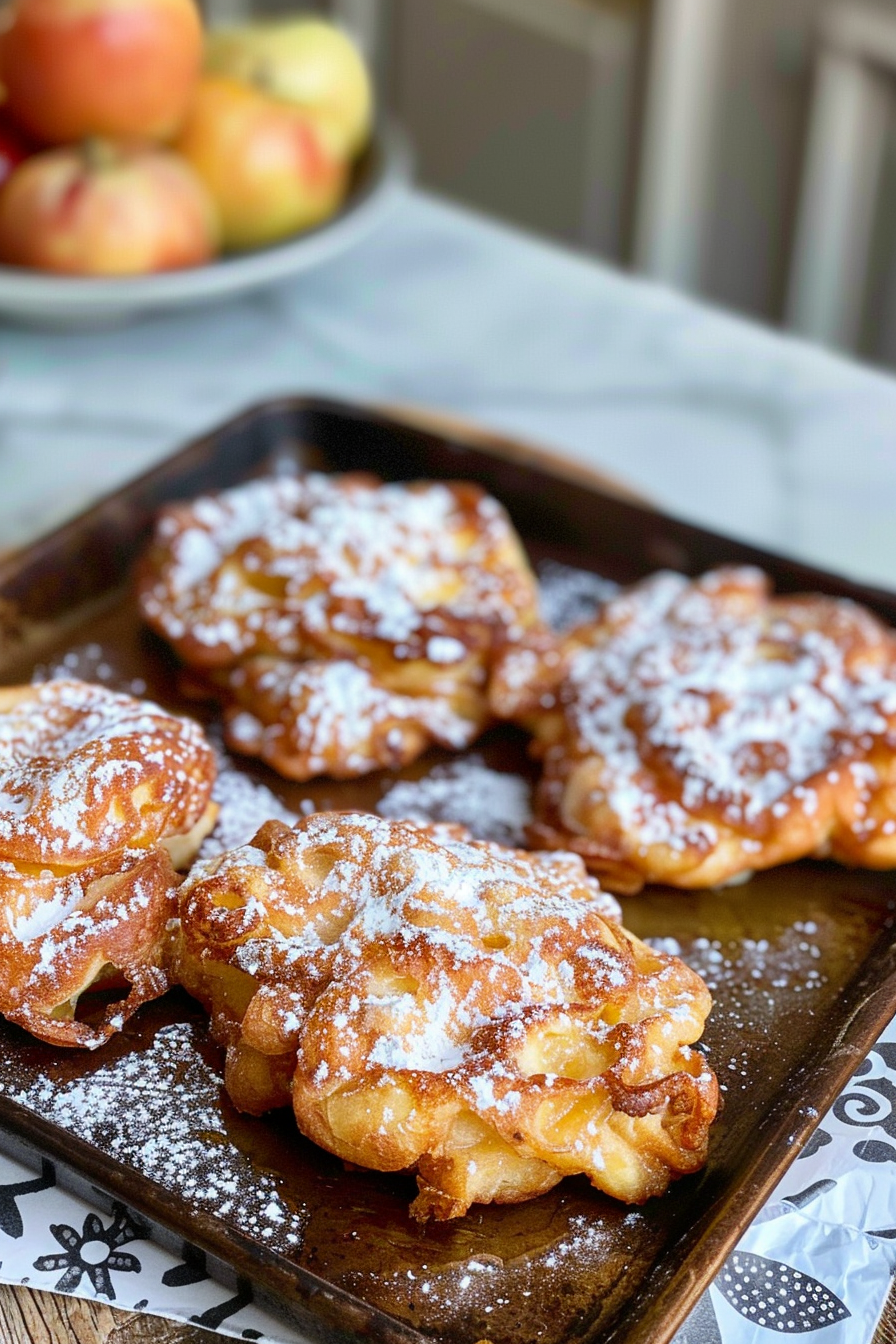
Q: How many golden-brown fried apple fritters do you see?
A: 4